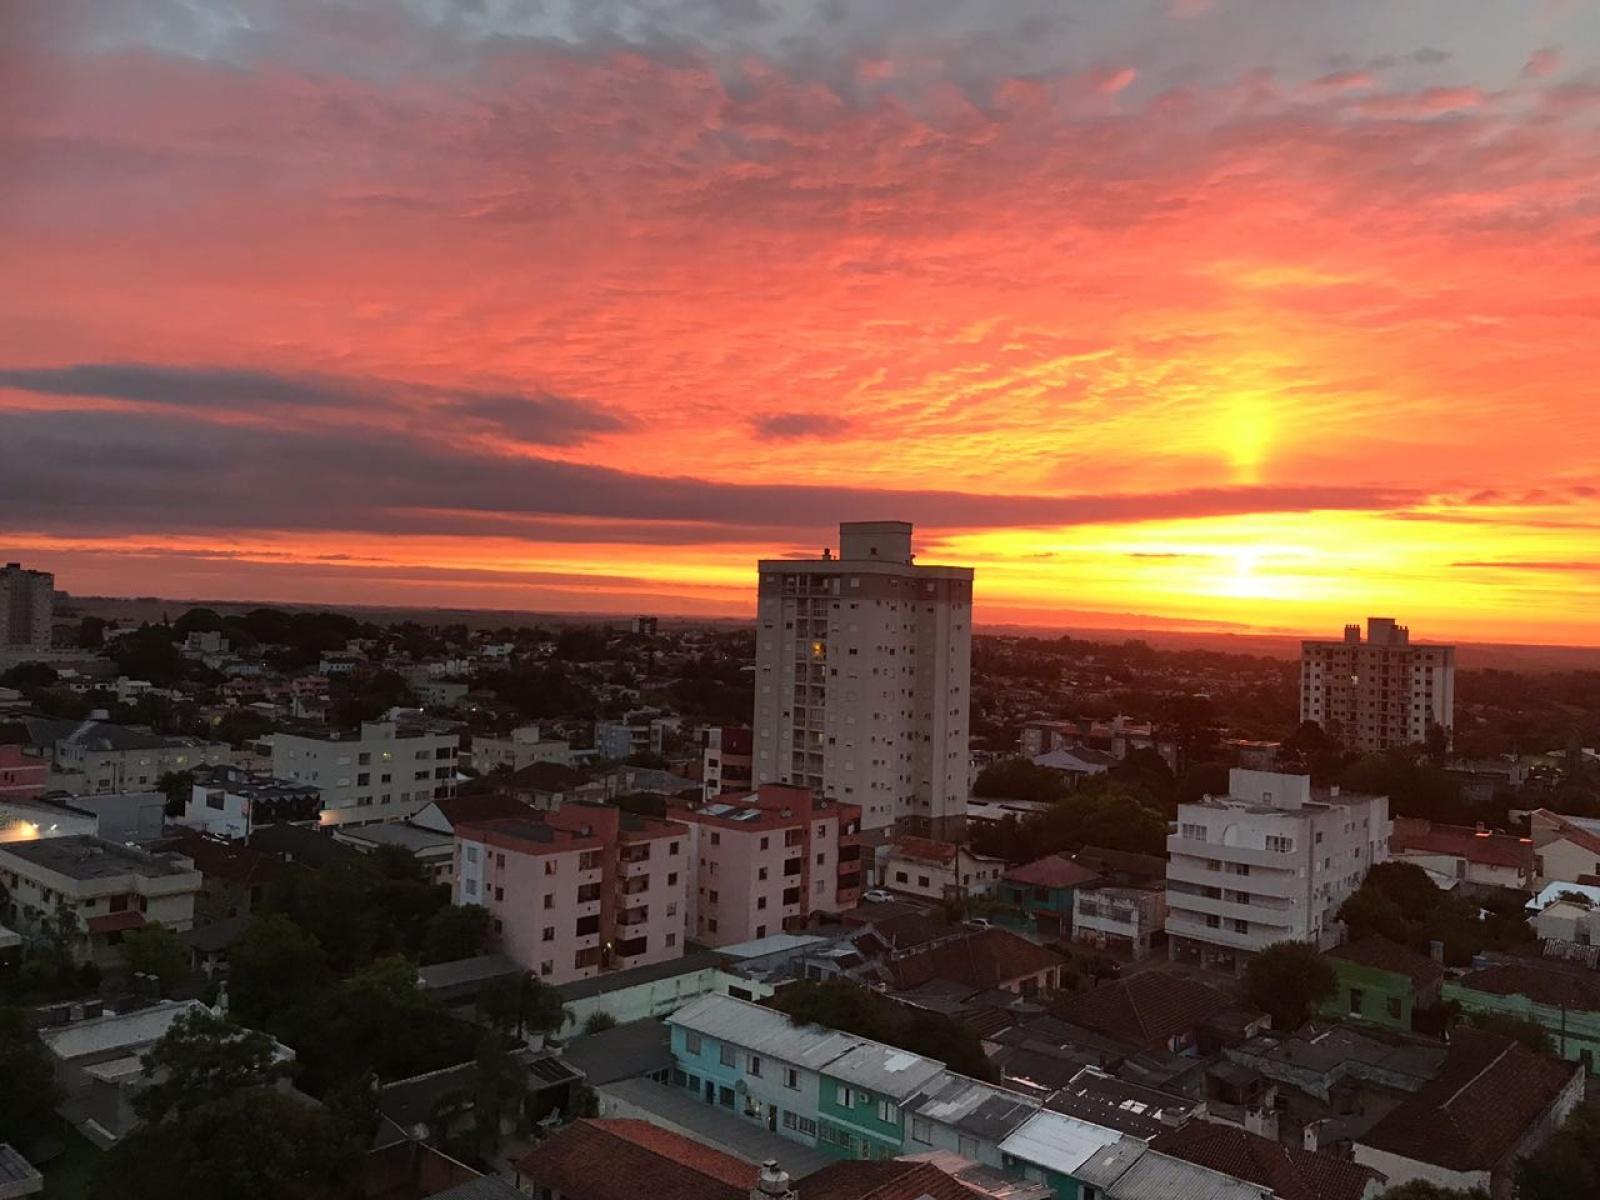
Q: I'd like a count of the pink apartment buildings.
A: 2